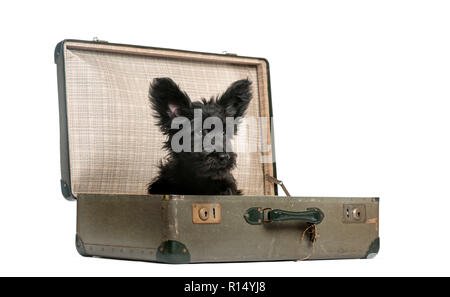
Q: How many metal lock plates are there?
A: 2